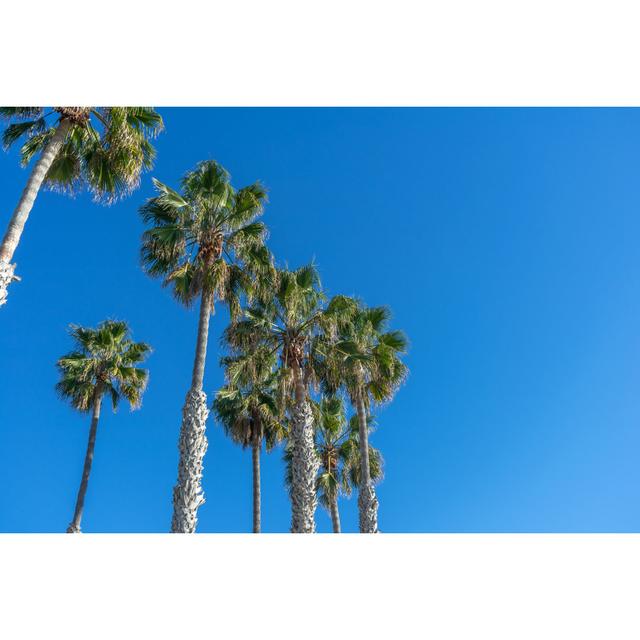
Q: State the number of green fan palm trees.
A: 7